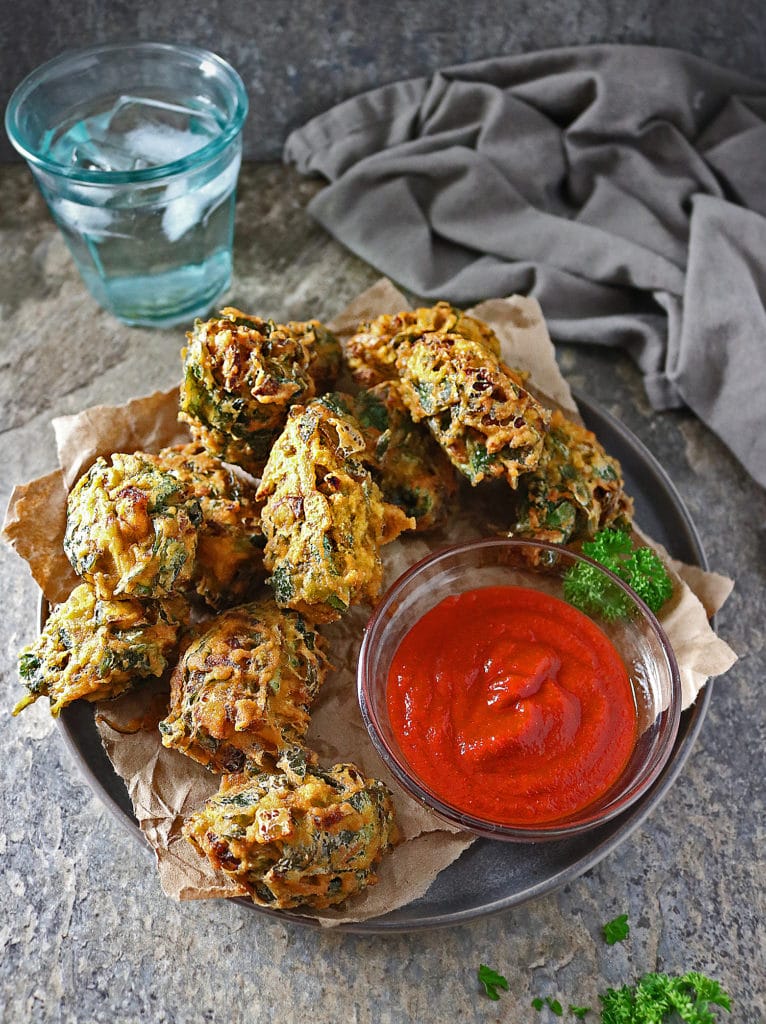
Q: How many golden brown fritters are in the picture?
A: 12